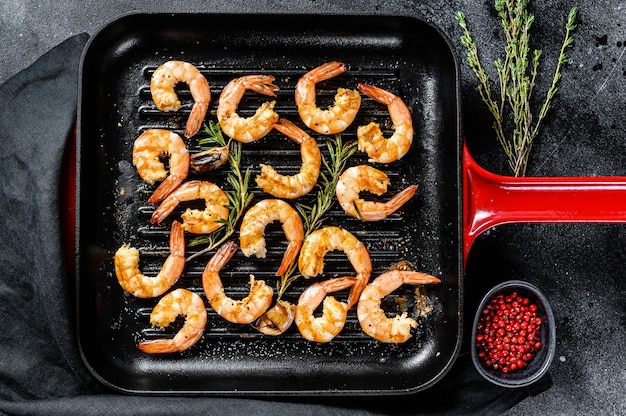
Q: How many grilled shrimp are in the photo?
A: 15